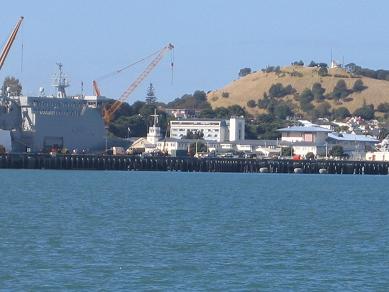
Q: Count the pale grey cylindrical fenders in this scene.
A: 3